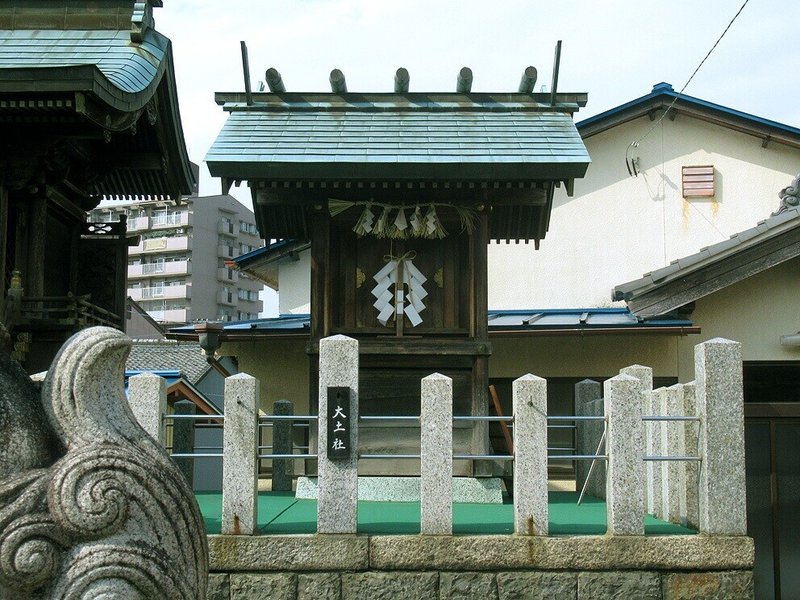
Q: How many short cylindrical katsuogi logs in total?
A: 5